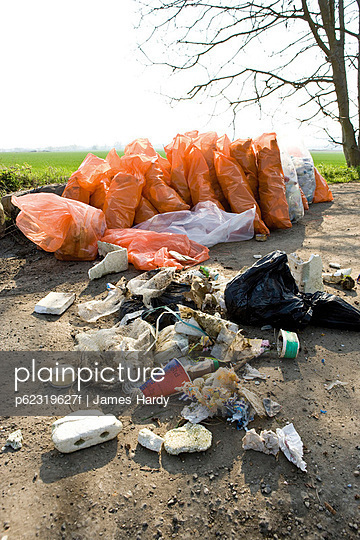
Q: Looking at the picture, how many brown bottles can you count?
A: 1